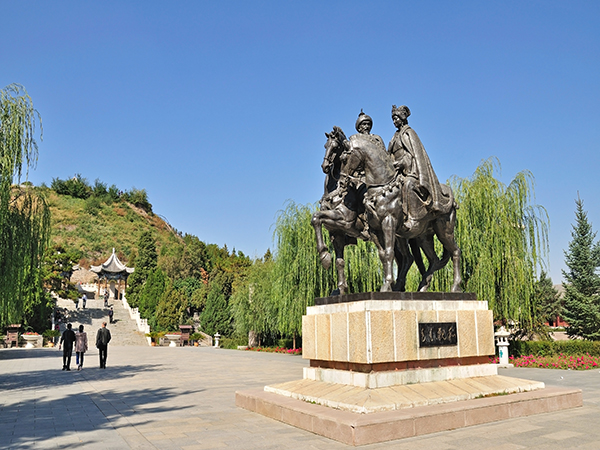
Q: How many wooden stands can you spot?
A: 2